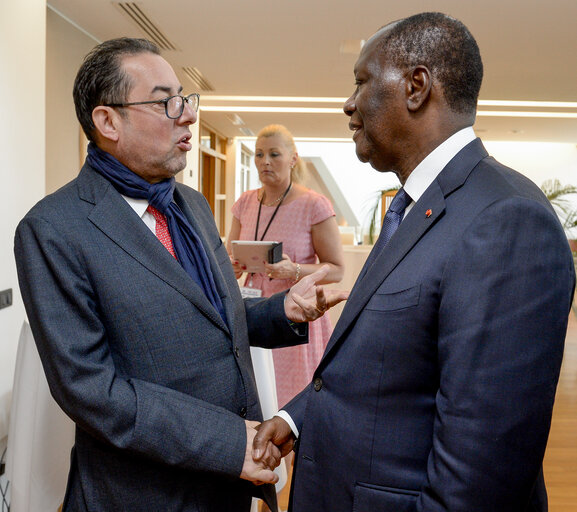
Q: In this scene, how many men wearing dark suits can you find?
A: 2